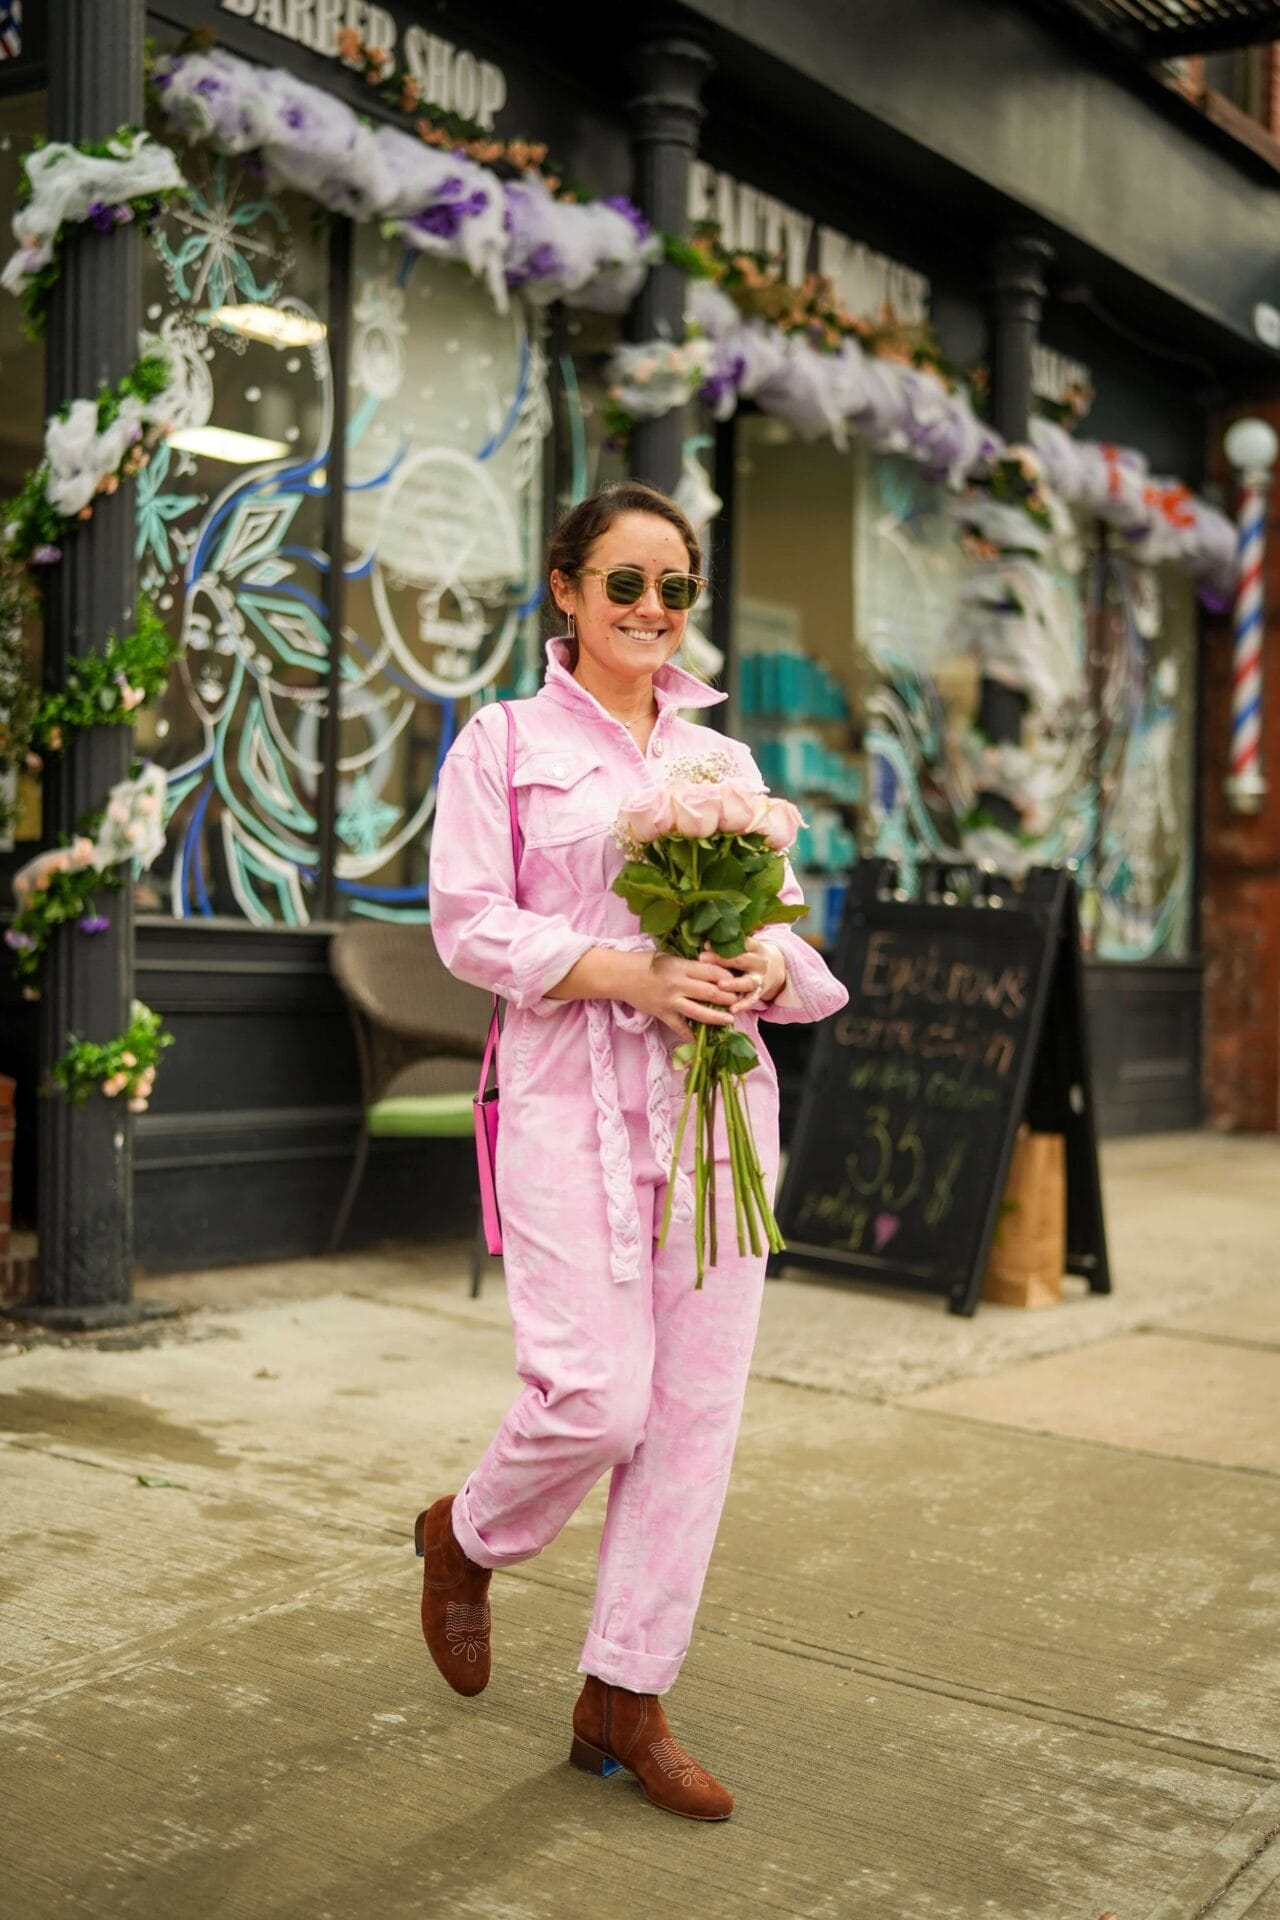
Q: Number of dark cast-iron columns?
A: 3